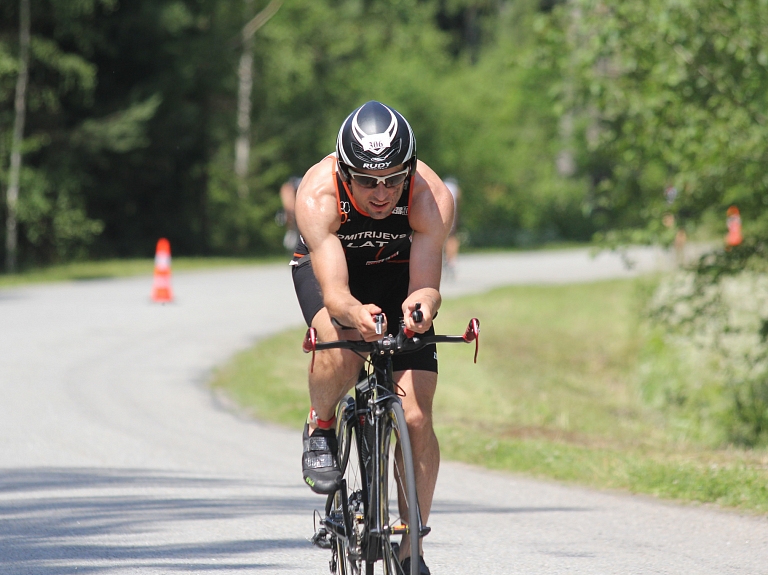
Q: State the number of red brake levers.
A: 2